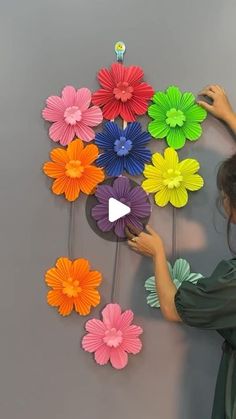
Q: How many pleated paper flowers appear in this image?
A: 10